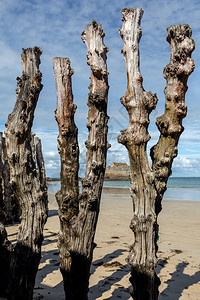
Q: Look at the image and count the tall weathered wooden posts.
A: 5